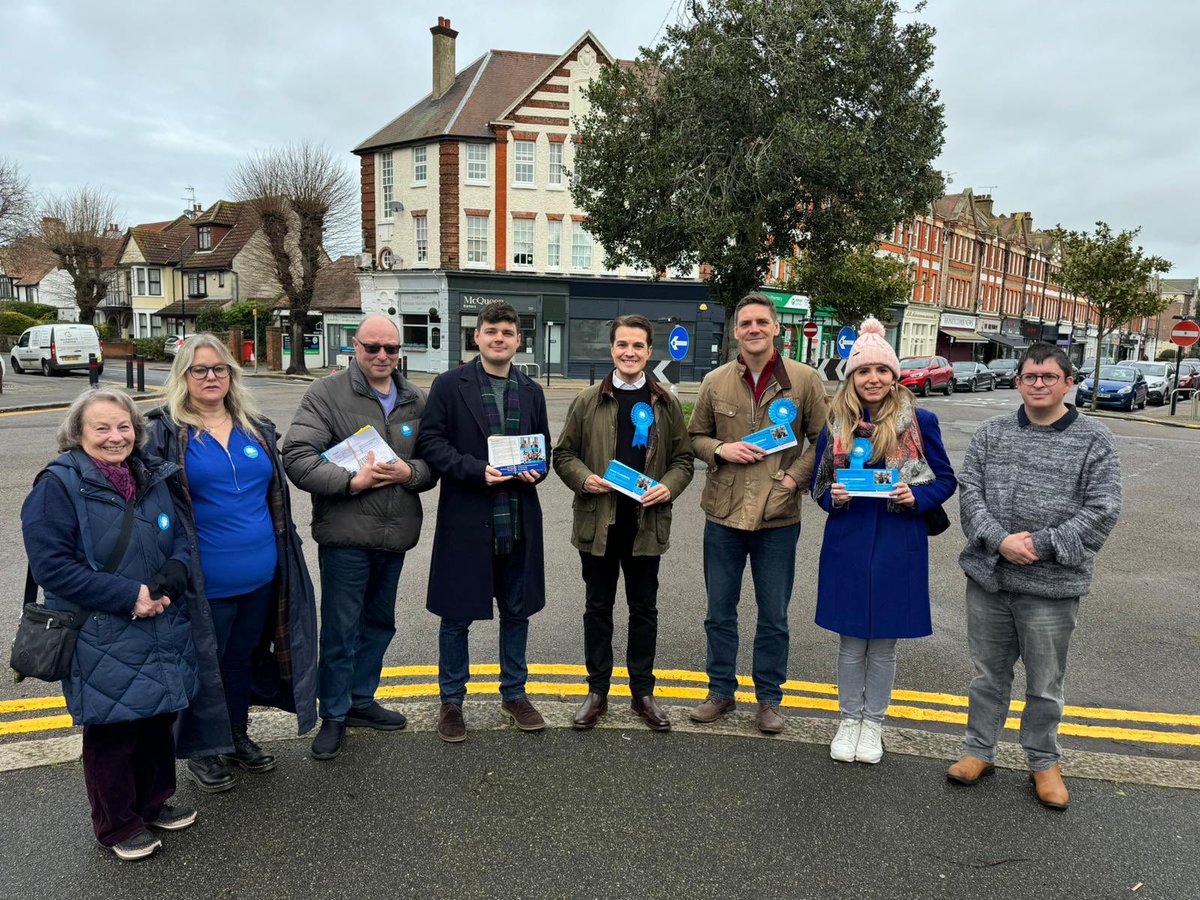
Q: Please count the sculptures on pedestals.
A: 0